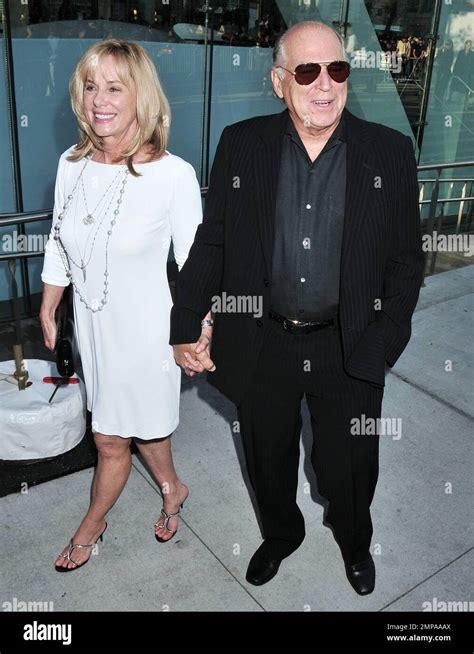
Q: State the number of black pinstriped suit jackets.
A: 1